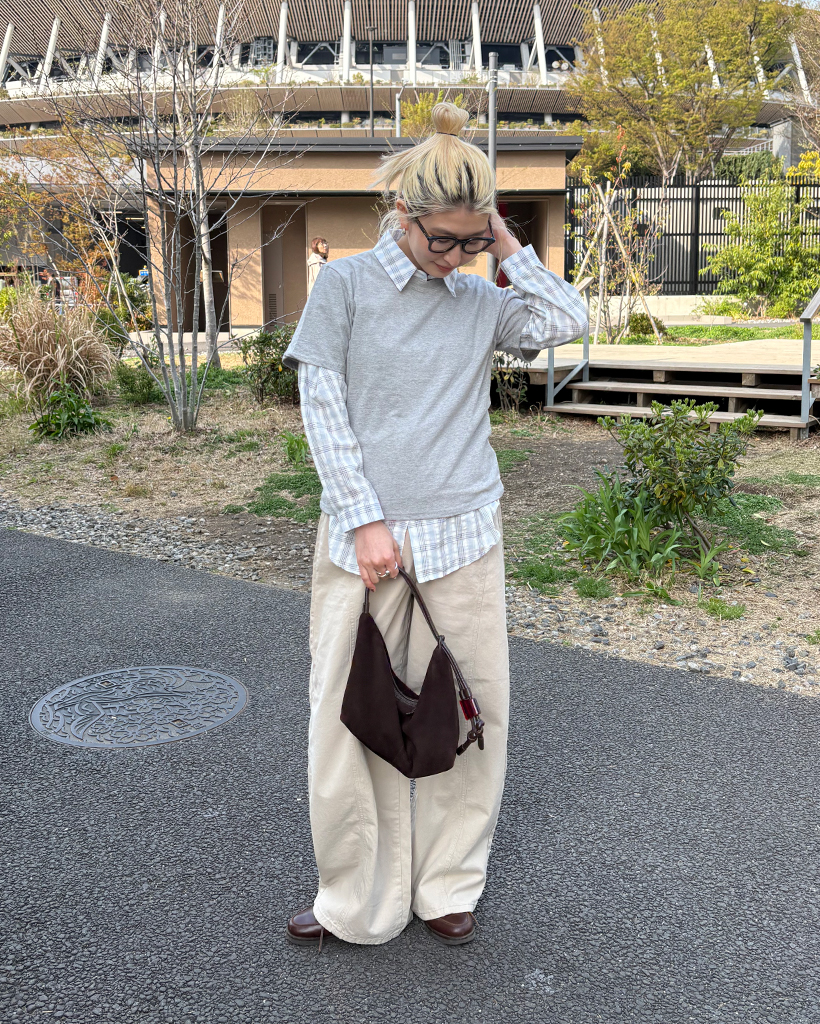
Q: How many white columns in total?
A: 15